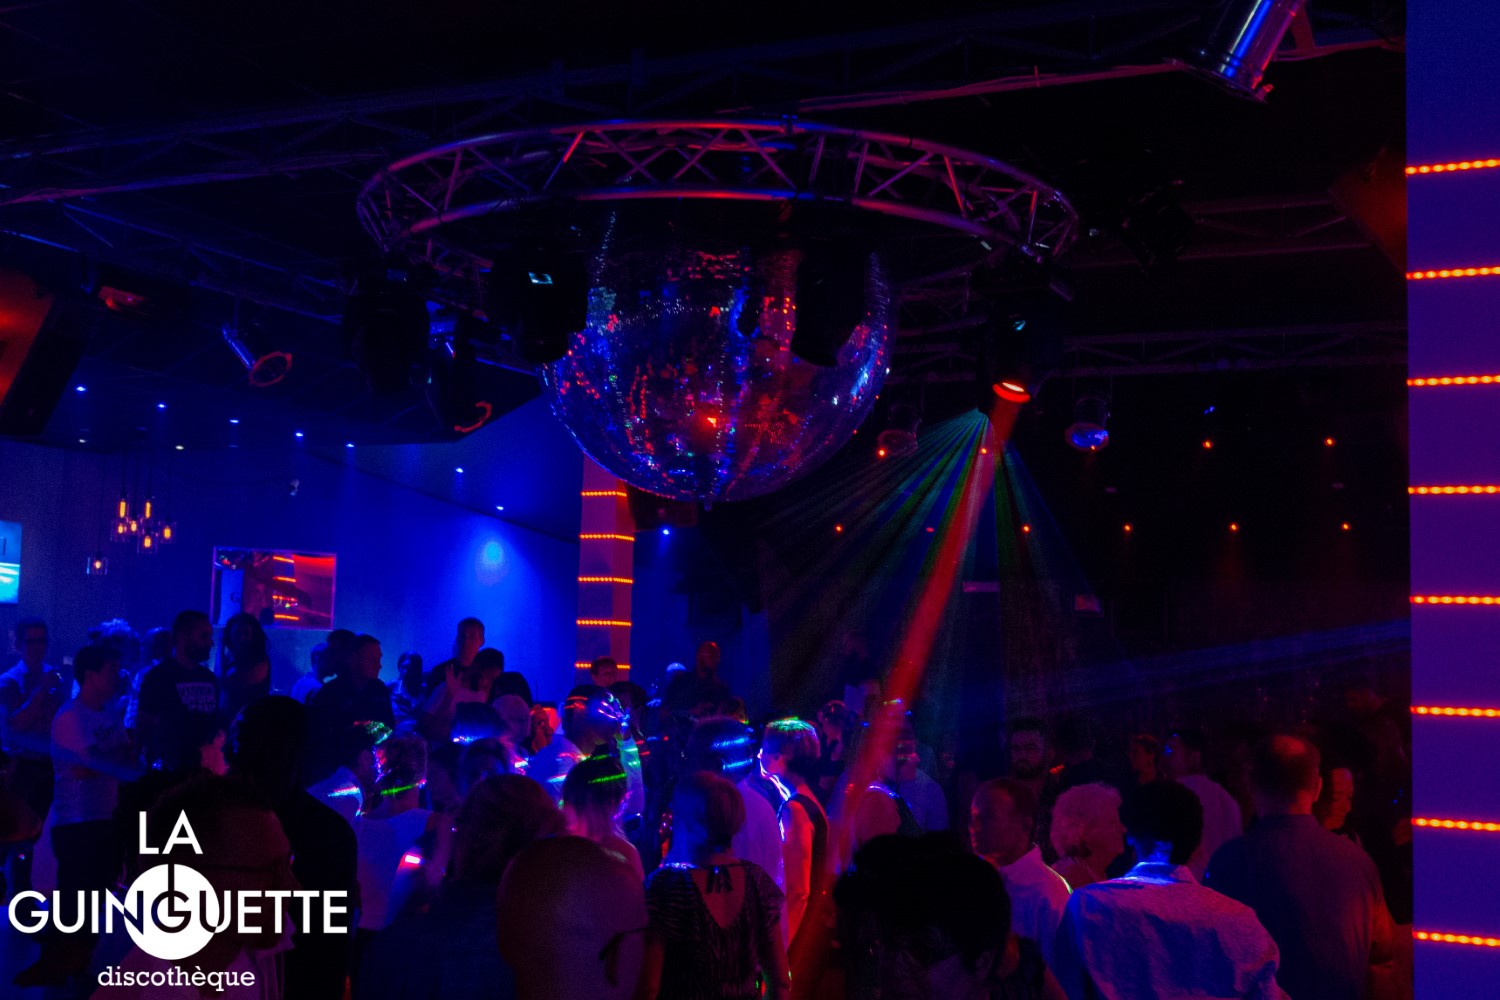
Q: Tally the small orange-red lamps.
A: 11